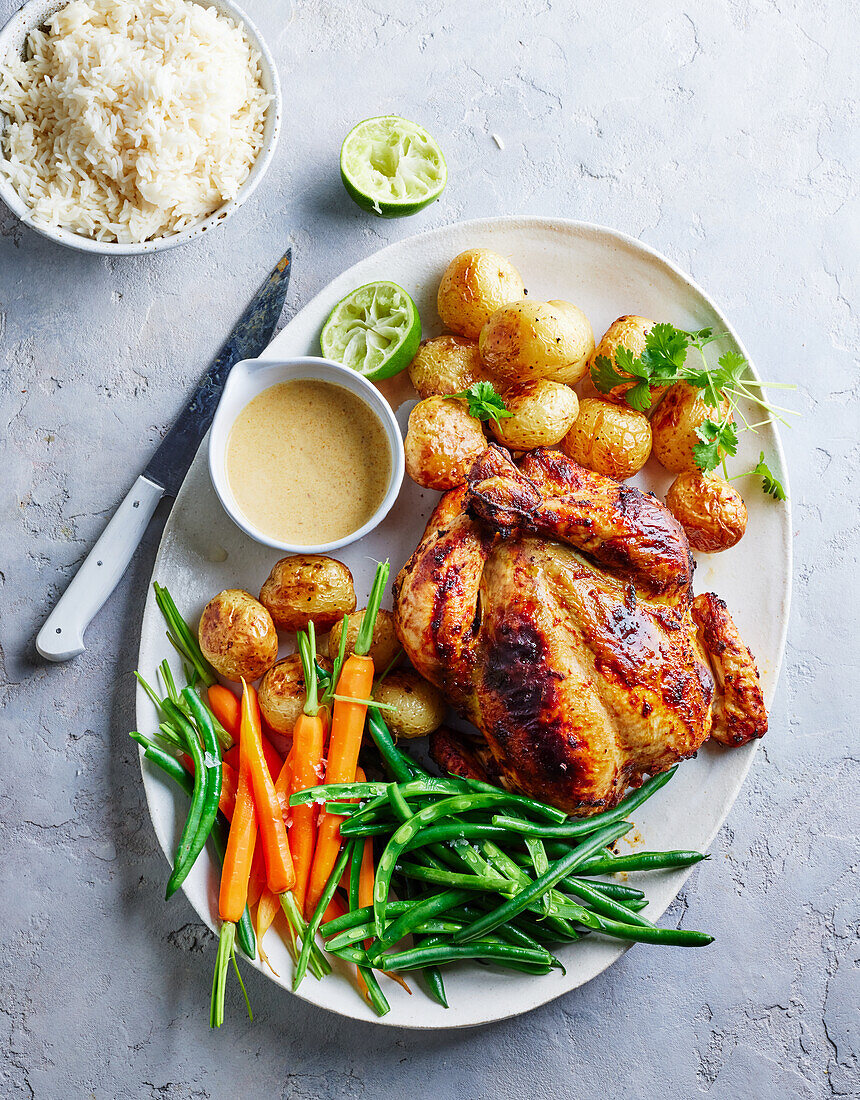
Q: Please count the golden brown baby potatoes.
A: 14